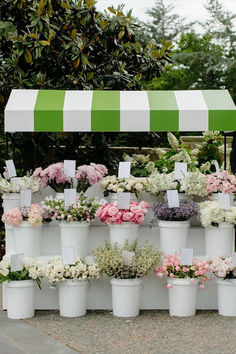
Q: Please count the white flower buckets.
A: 15